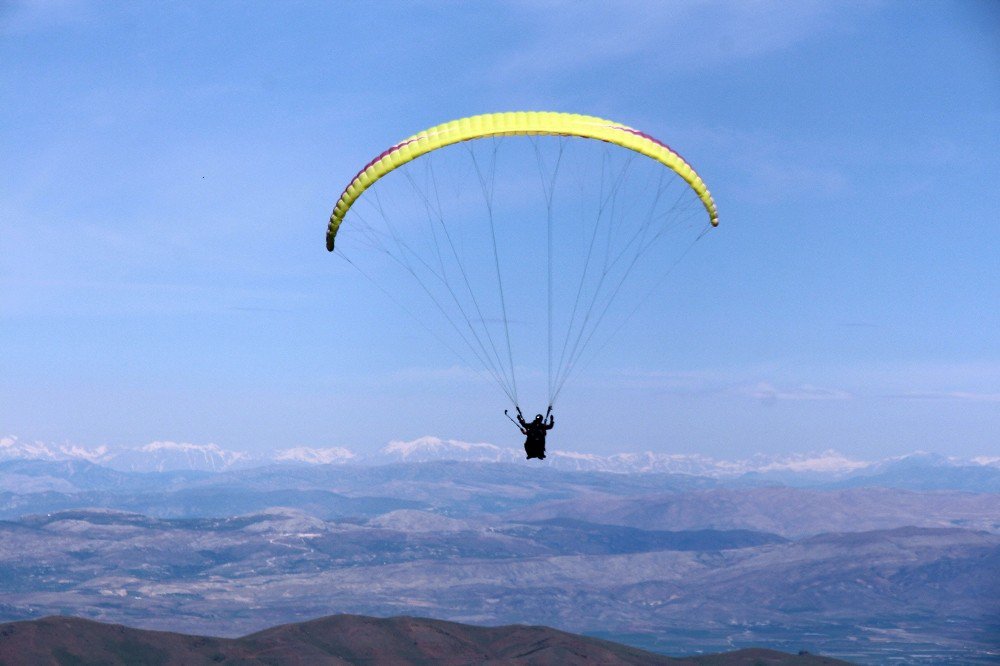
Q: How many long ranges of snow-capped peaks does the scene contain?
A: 1